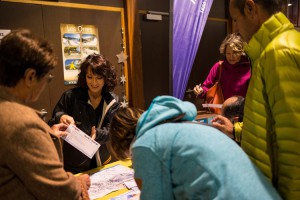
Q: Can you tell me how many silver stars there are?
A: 3